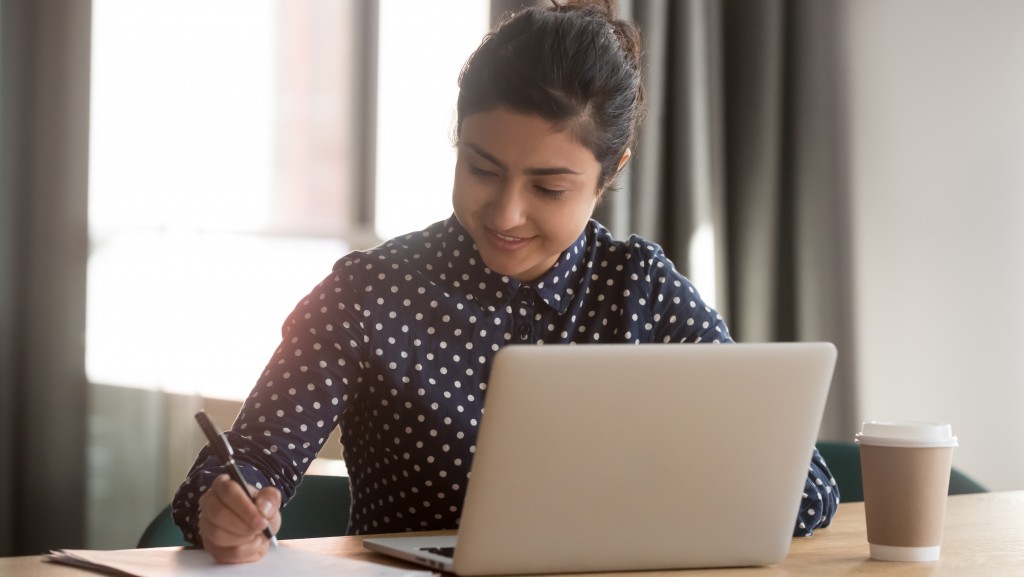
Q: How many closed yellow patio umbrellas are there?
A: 0